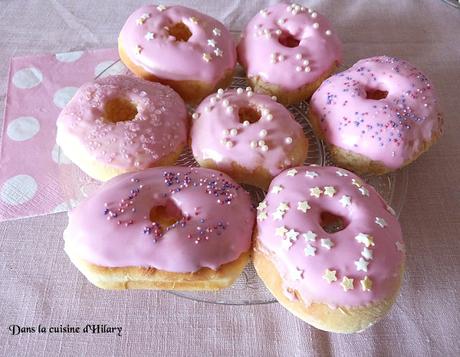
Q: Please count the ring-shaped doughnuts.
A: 7